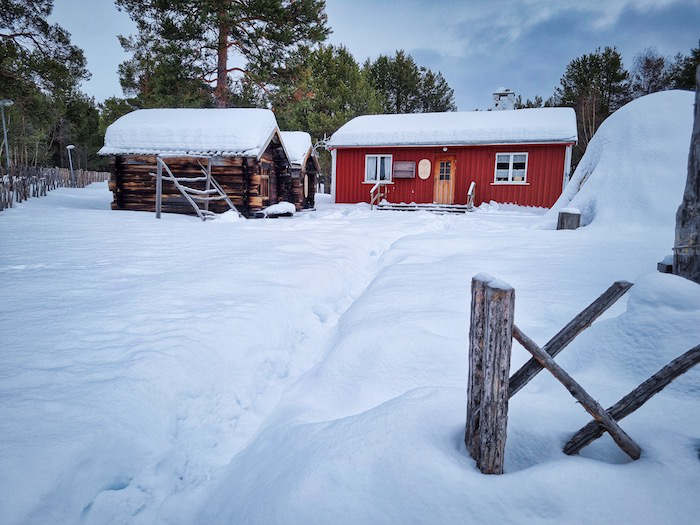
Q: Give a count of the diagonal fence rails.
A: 3